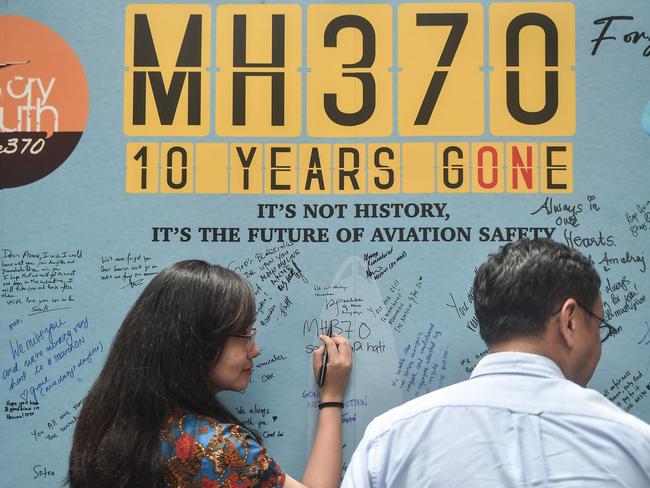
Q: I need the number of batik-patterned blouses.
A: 1